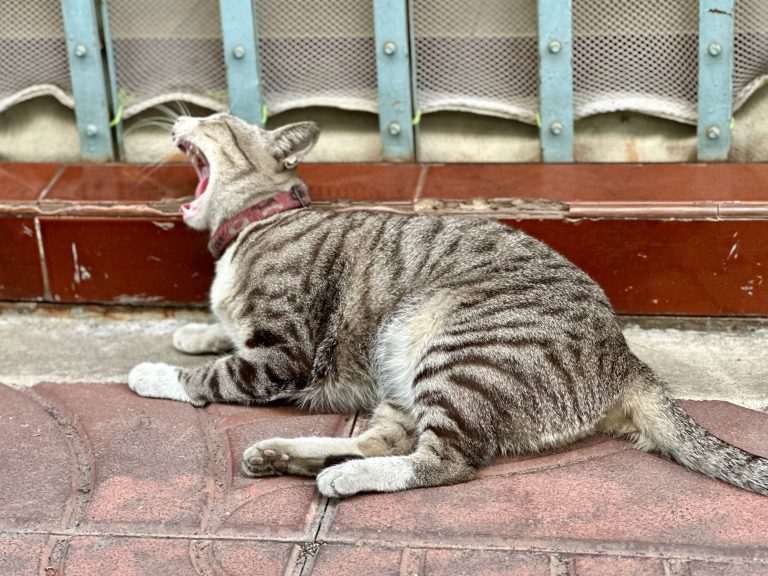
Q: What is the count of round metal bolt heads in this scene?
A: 9